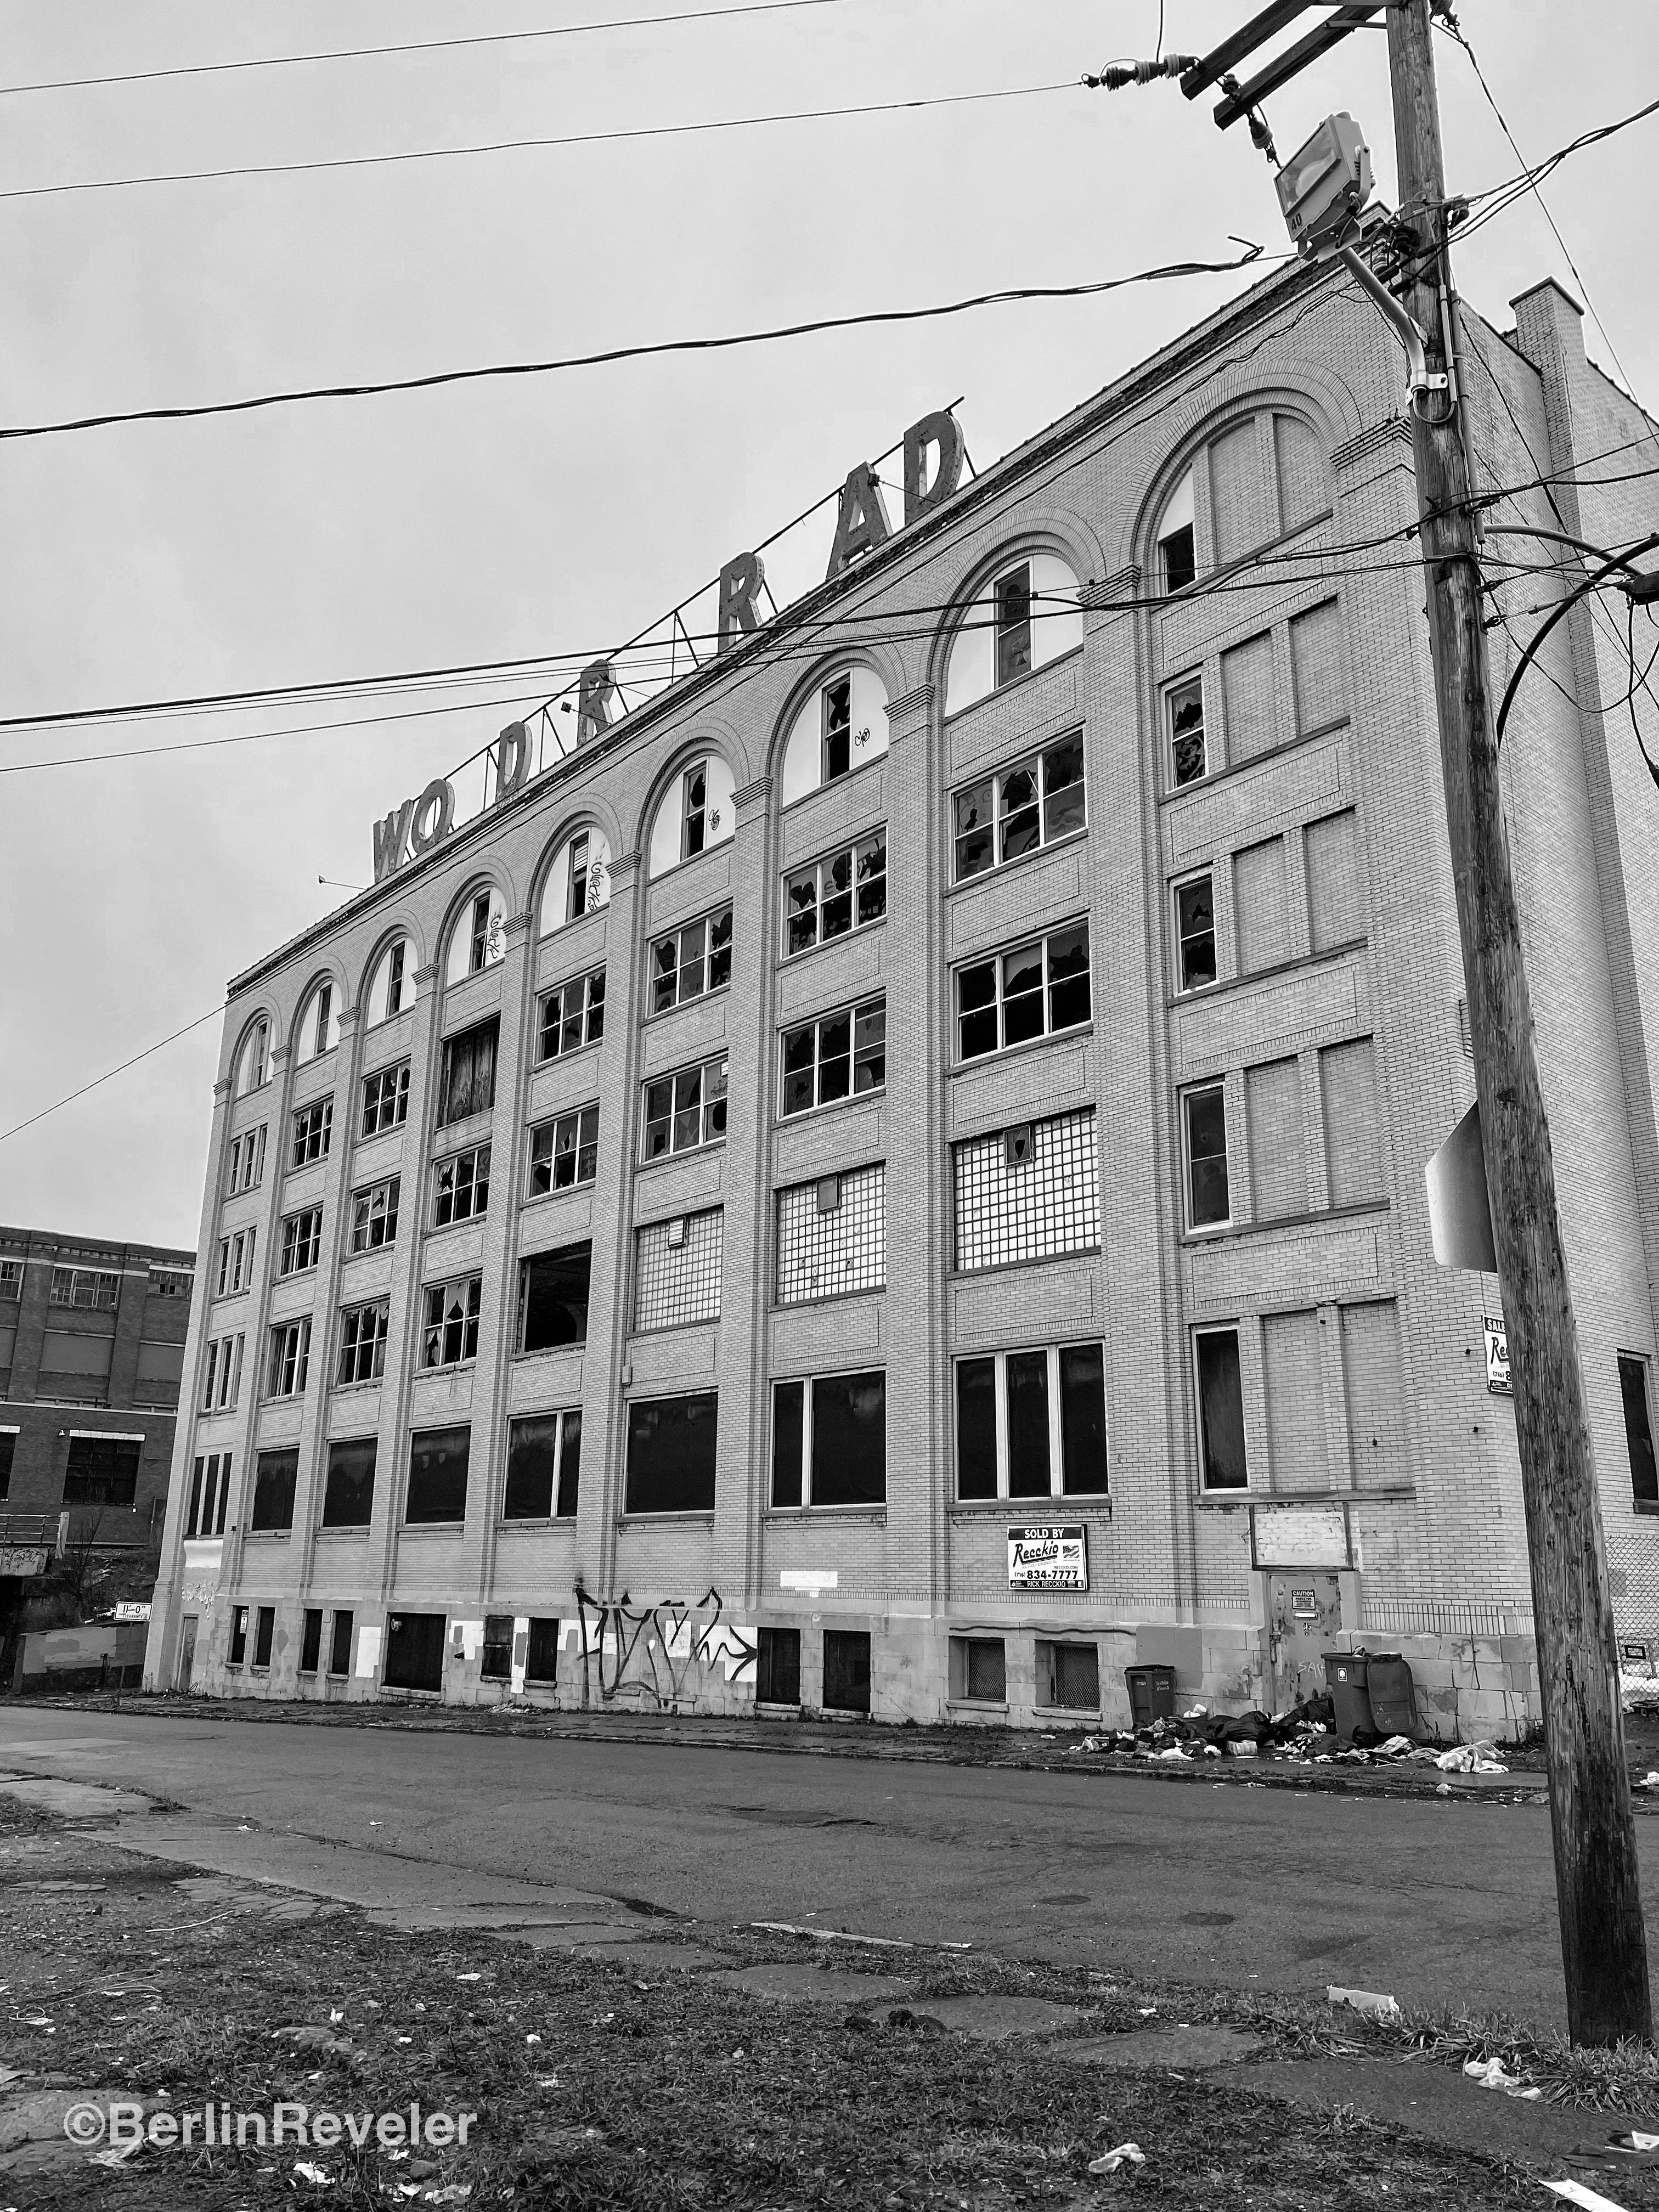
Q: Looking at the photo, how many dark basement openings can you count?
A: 11